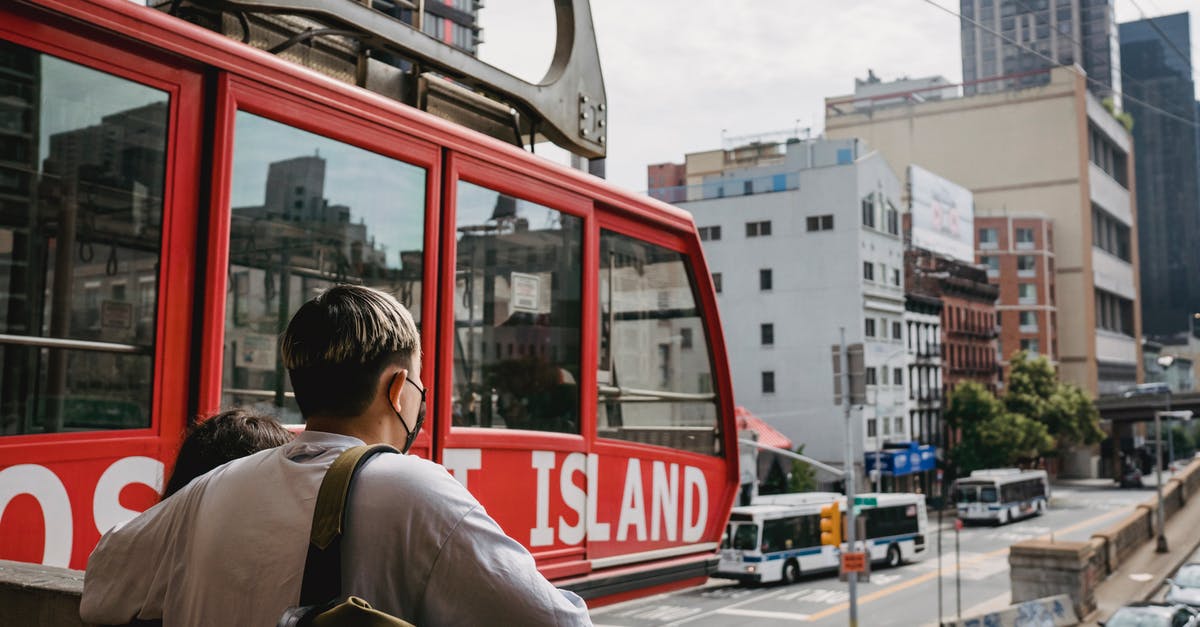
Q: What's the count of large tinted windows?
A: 4